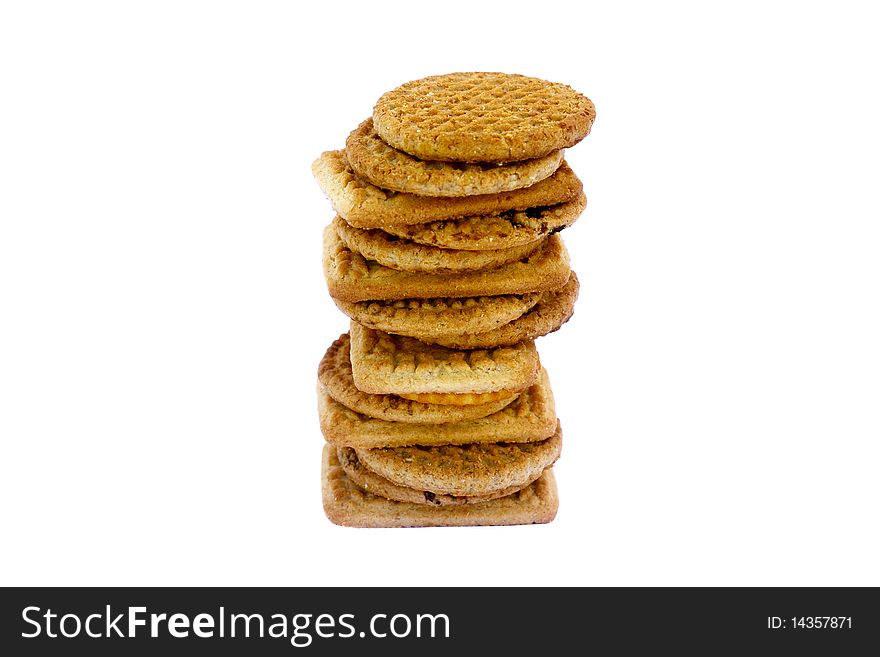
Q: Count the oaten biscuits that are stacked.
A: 15